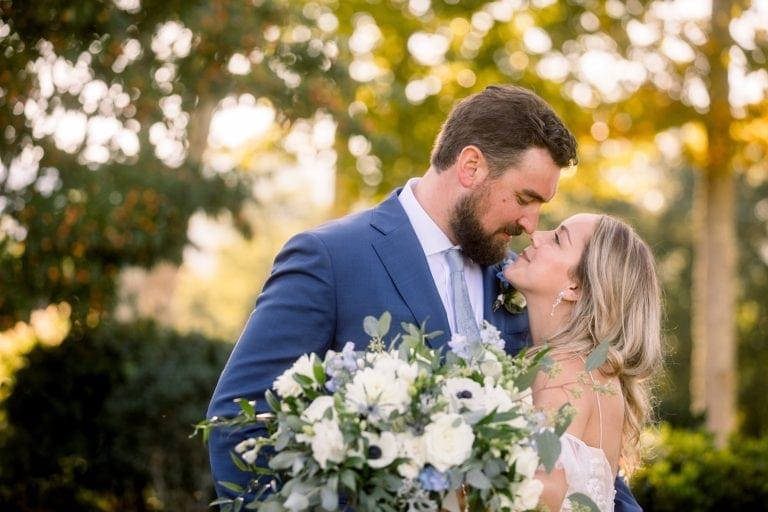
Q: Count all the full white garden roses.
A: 1